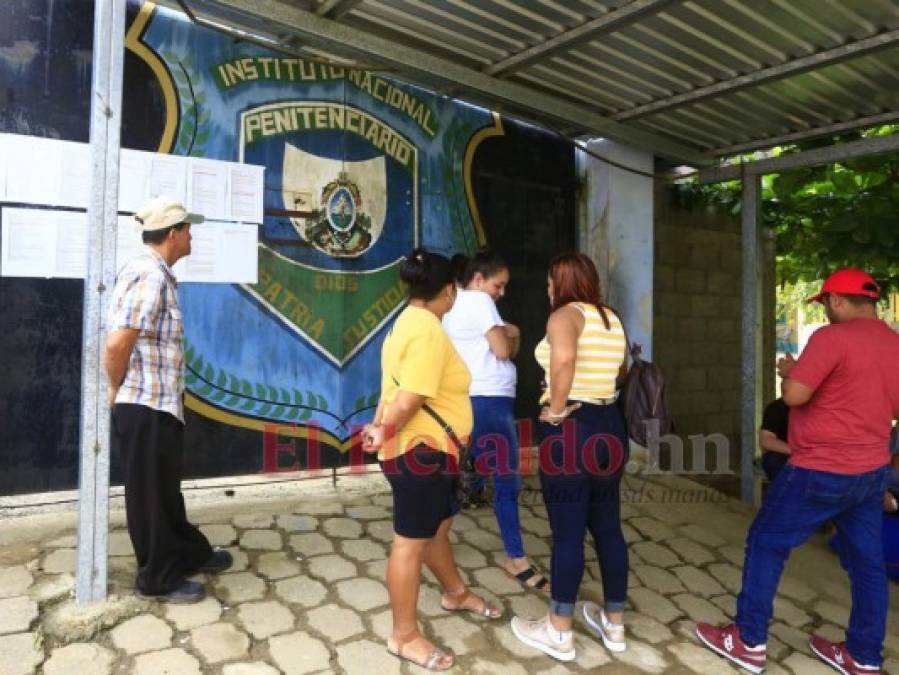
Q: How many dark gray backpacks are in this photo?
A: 1